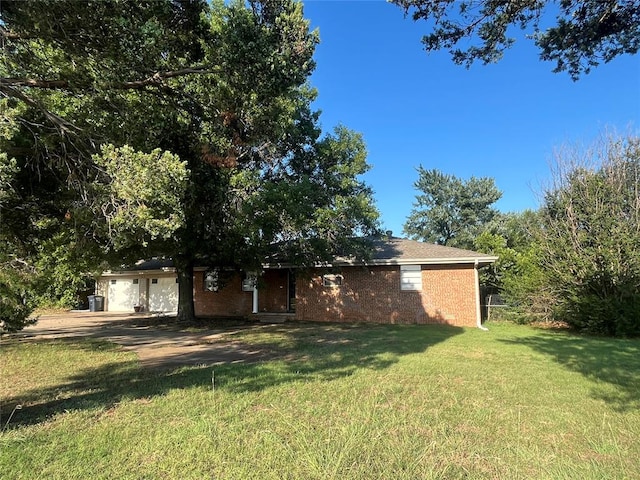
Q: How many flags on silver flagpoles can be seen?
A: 0